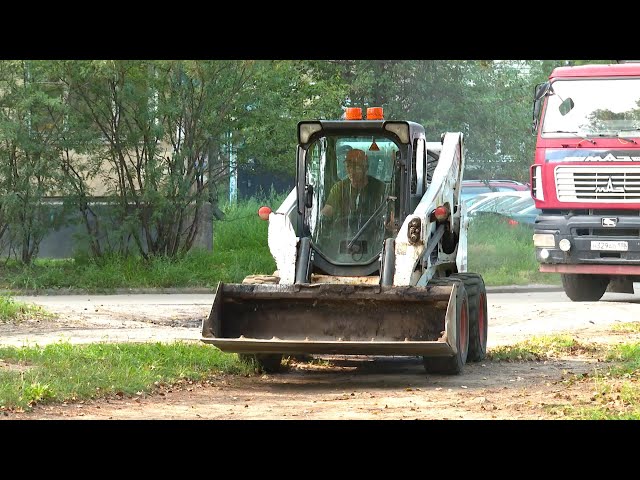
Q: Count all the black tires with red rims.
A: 2